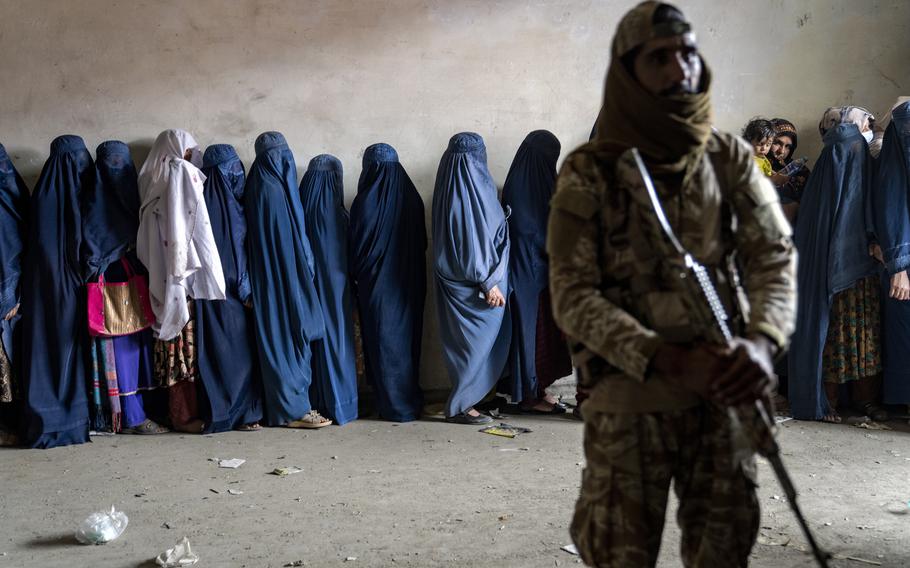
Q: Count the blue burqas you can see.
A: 11